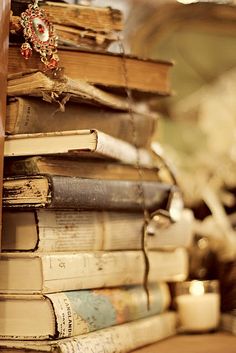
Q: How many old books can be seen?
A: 12